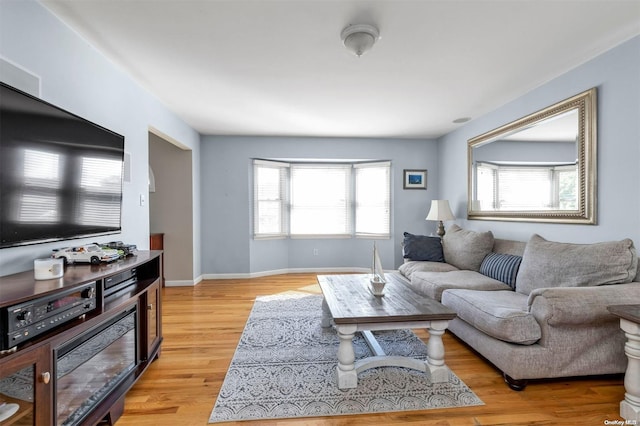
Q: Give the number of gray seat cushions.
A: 3